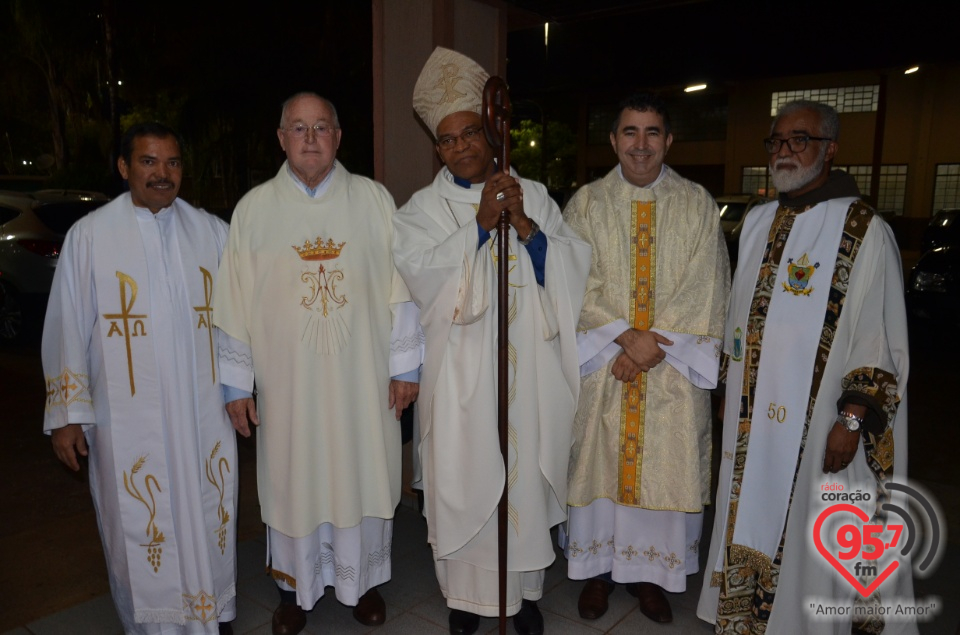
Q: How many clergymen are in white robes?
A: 5